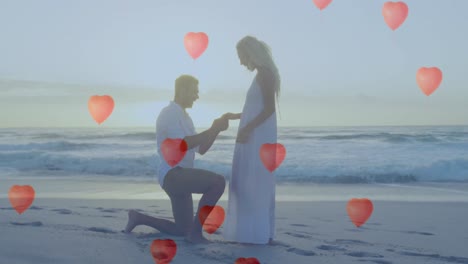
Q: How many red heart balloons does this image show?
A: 12